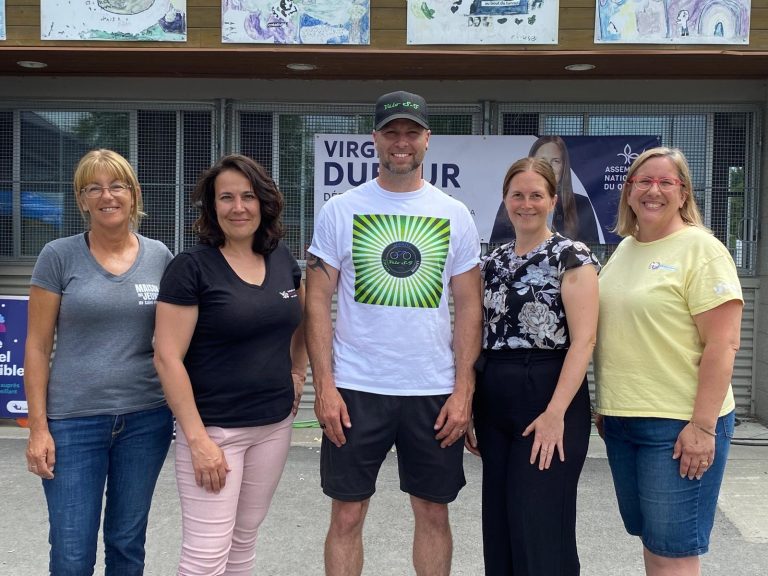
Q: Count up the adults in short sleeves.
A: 5